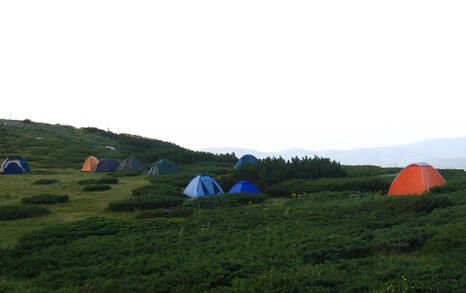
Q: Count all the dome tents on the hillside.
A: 9